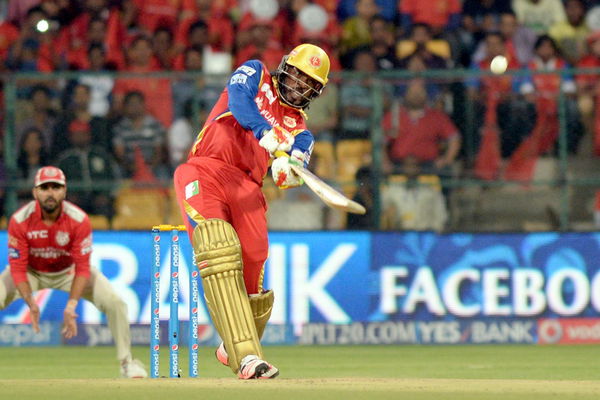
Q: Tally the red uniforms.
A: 2